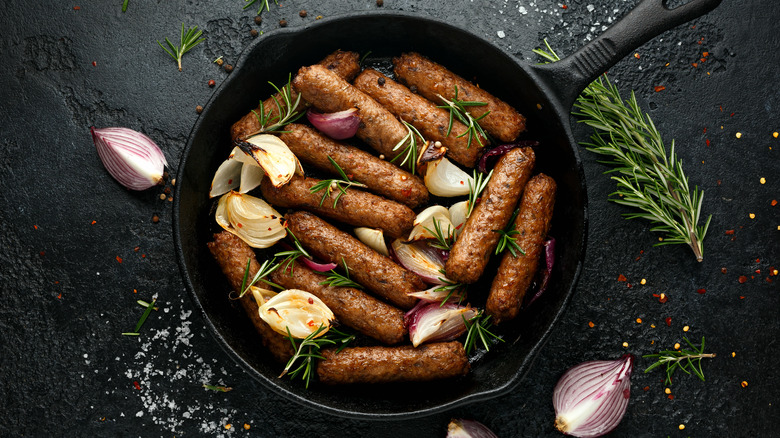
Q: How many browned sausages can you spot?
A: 12